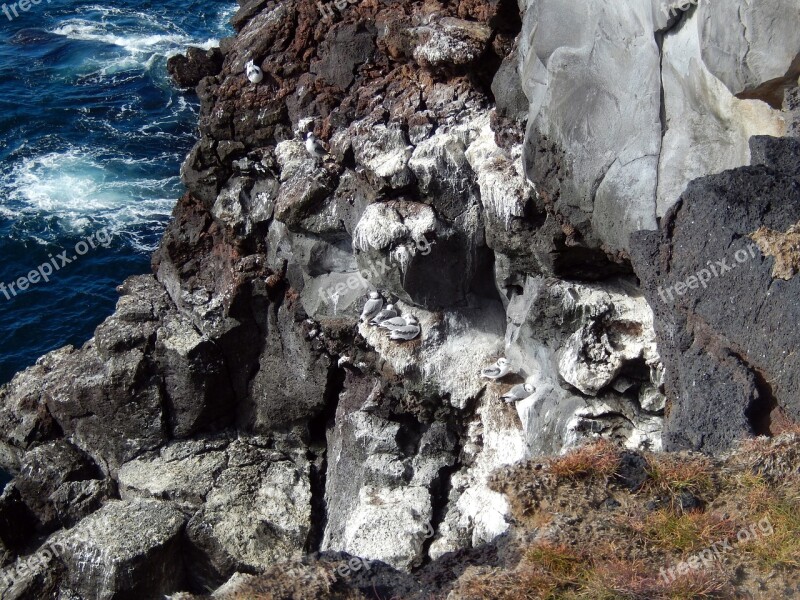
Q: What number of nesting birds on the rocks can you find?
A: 8